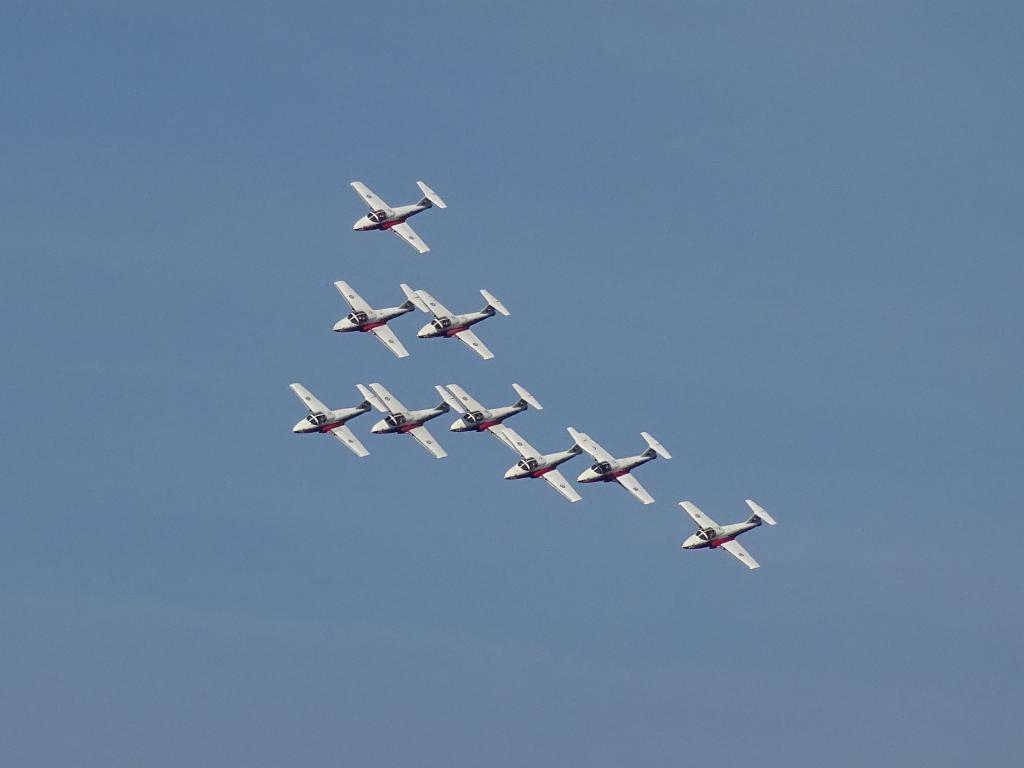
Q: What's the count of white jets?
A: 9